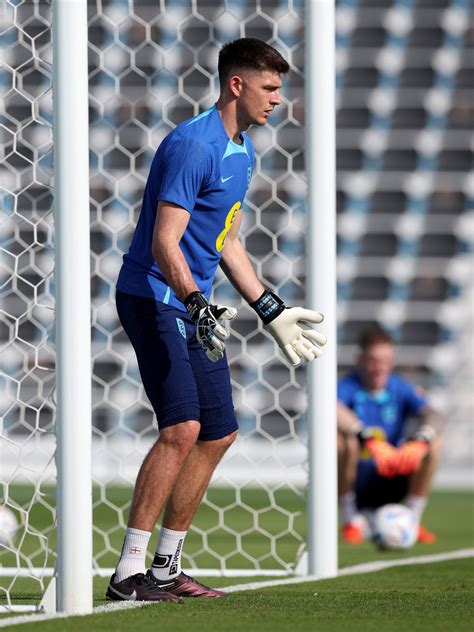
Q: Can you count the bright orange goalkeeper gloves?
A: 2